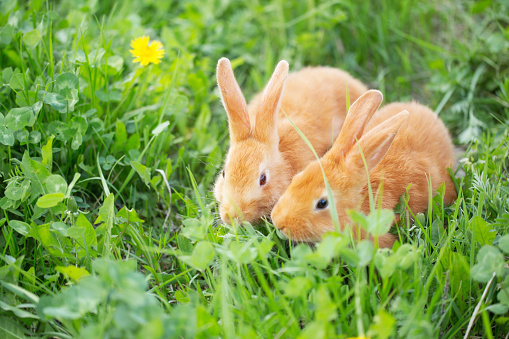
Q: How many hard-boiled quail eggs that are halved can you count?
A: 0